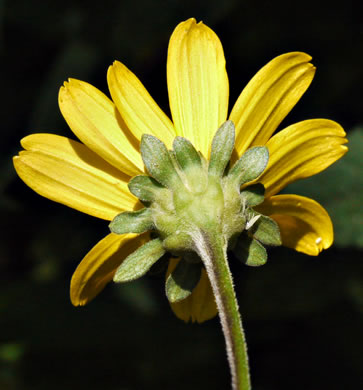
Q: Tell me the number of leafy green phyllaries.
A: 11